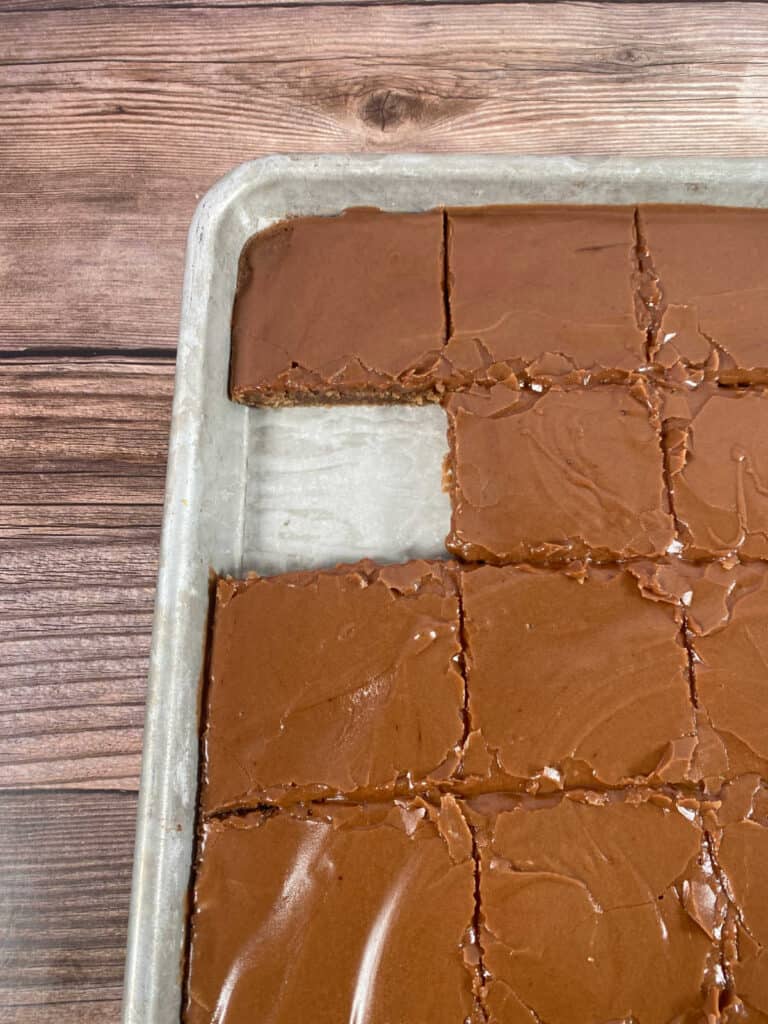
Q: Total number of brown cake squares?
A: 11